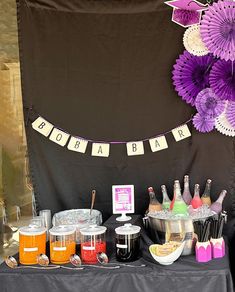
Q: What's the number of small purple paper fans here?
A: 2